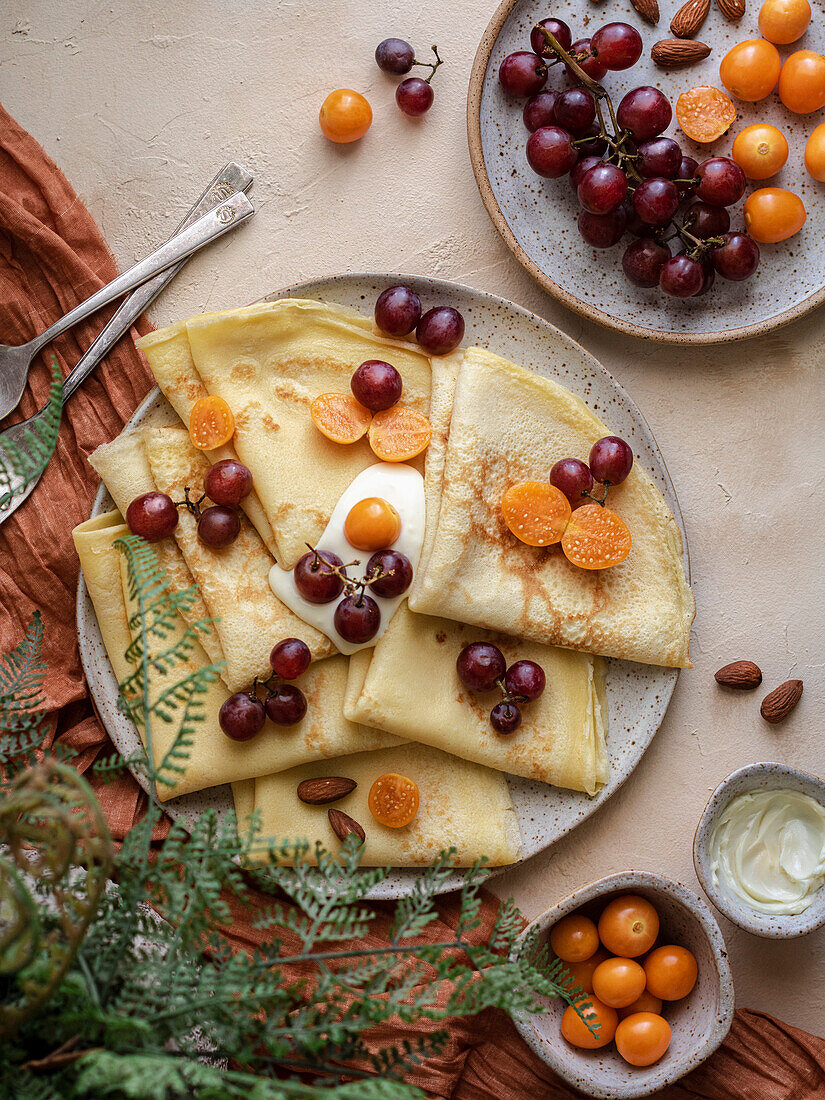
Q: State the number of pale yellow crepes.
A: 6